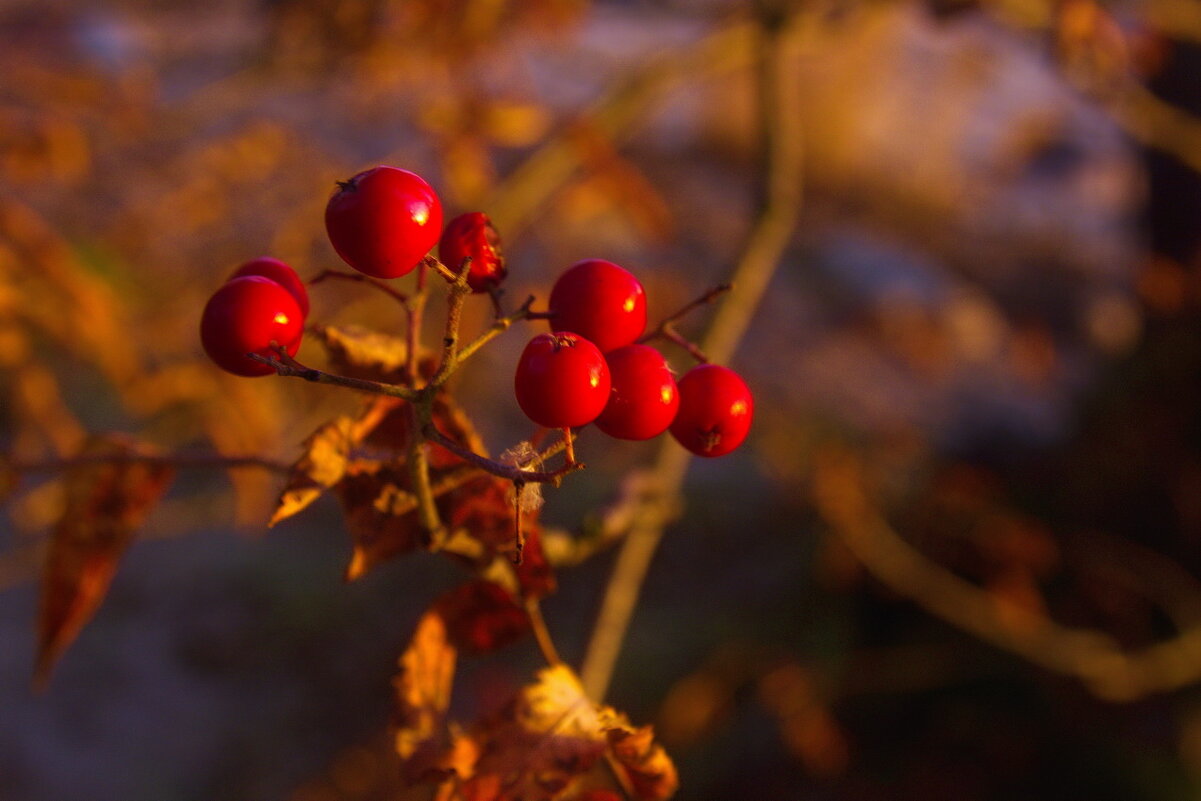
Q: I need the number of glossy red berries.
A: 8